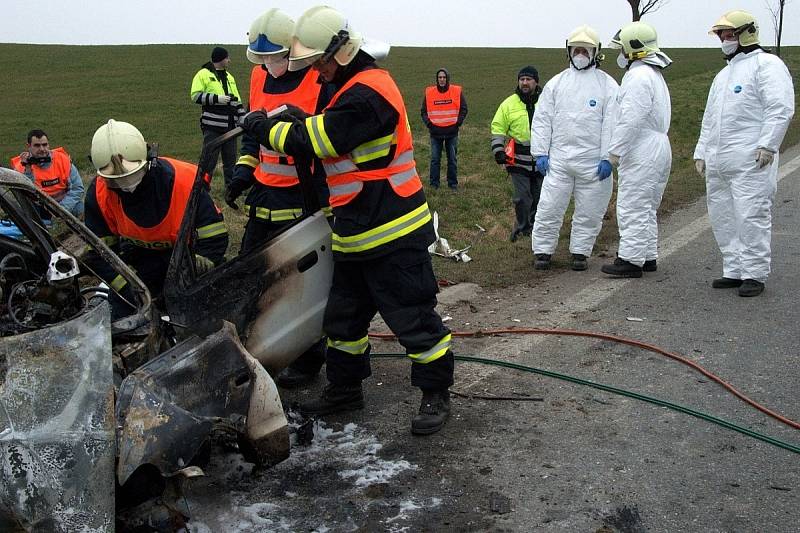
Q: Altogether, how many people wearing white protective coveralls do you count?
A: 3